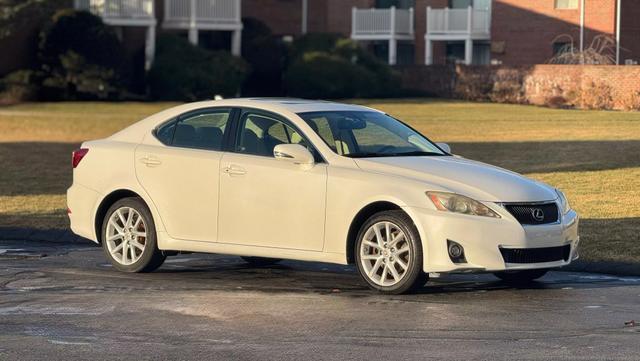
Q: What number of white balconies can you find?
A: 4